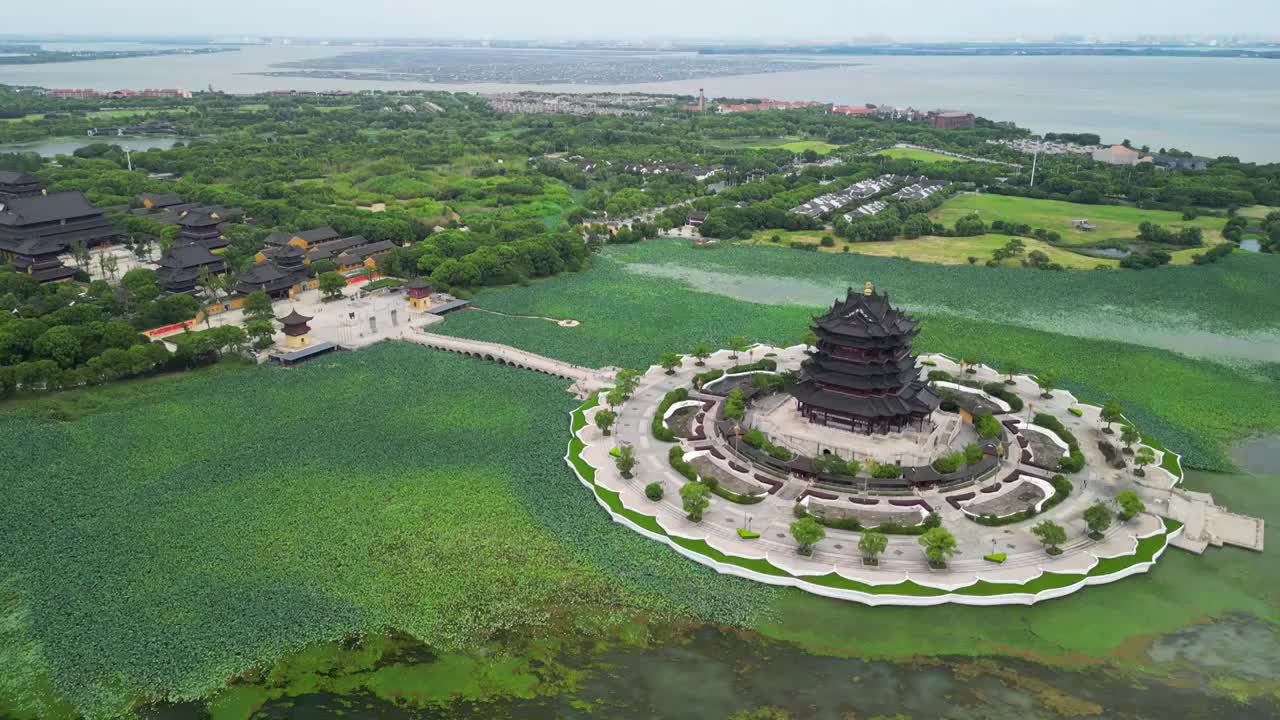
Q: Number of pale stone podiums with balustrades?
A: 1